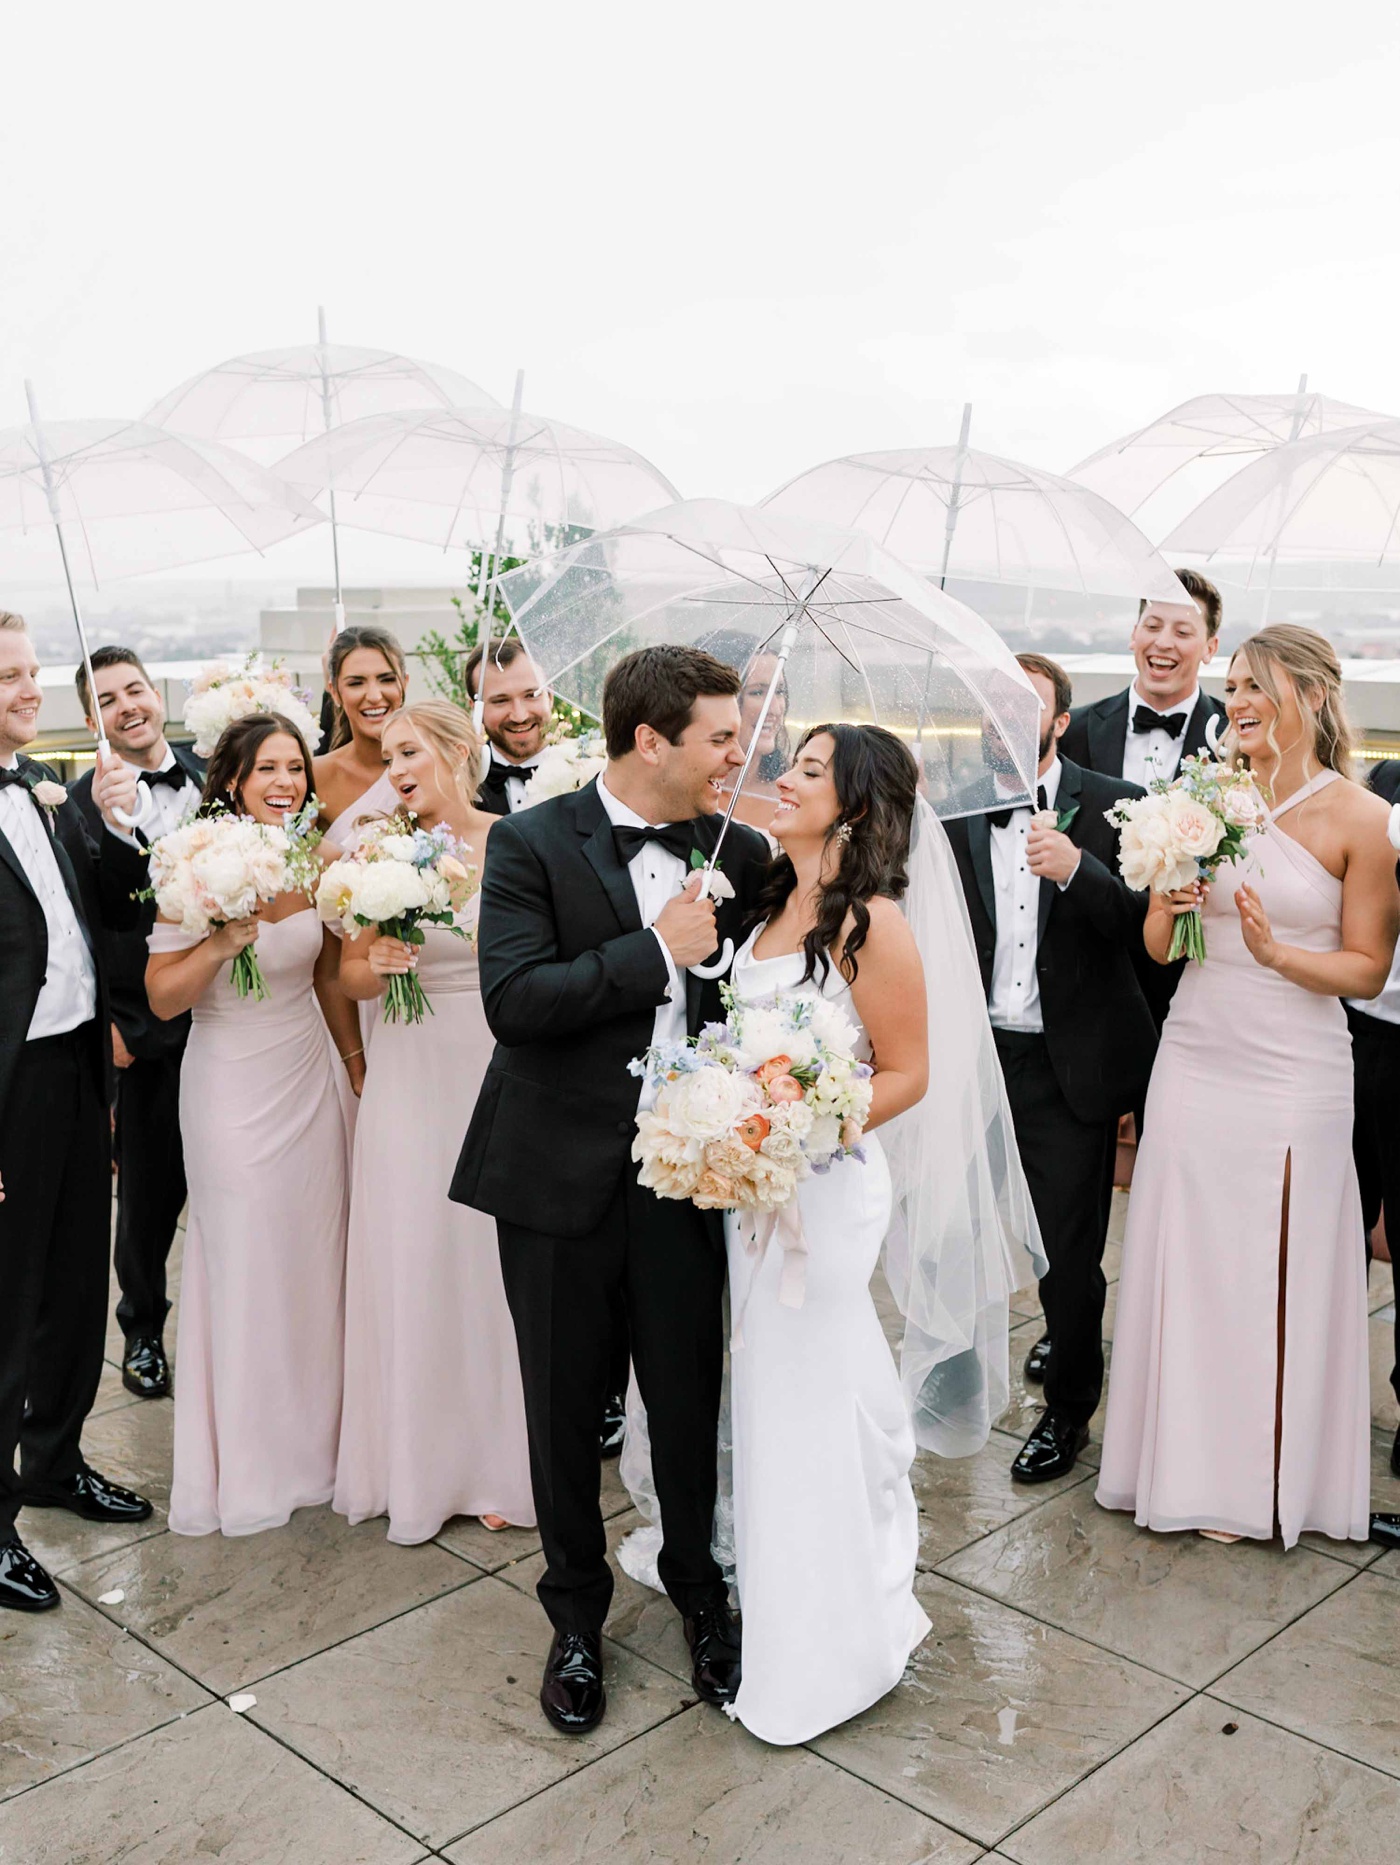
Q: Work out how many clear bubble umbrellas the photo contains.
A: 7